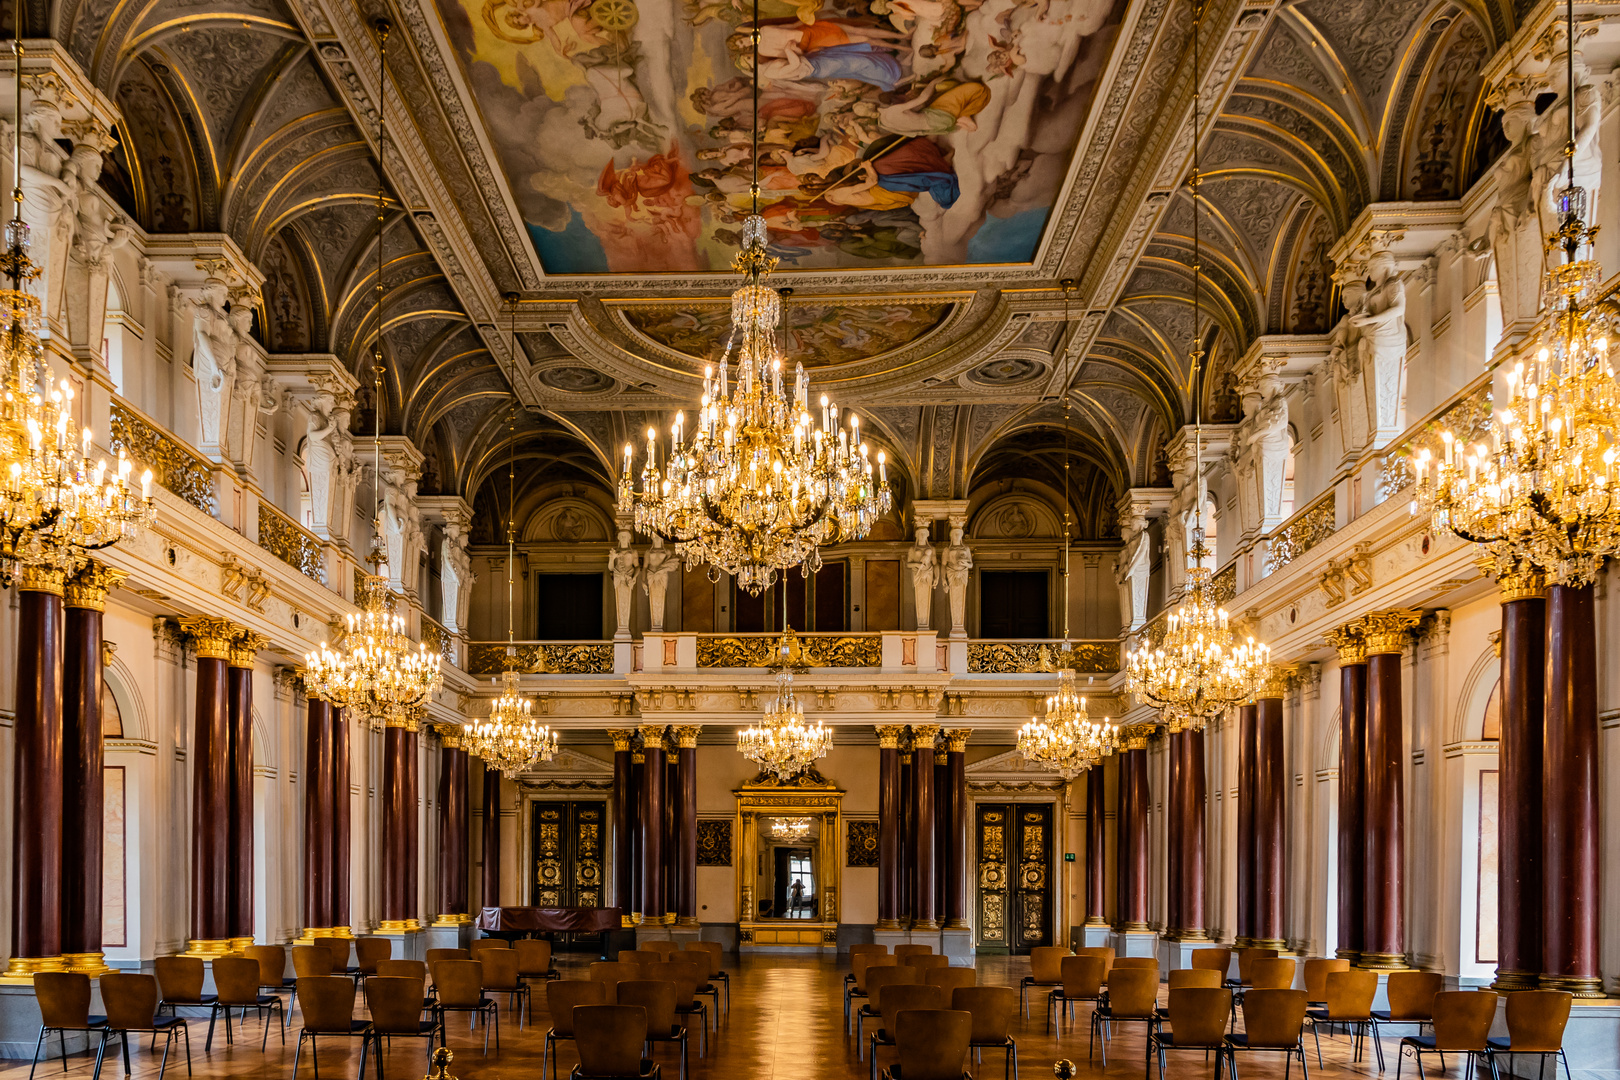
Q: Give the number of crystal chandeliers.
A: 8